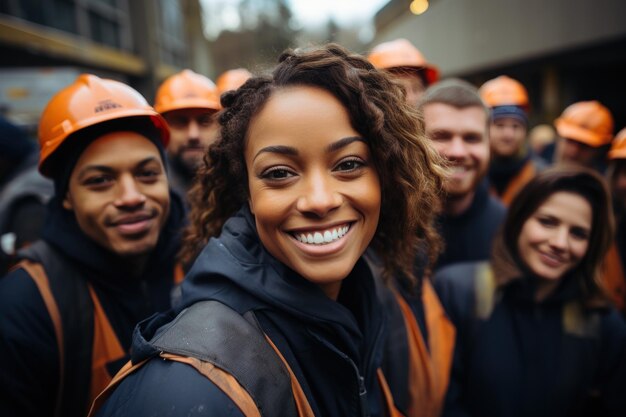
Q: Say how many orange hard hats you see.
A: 7